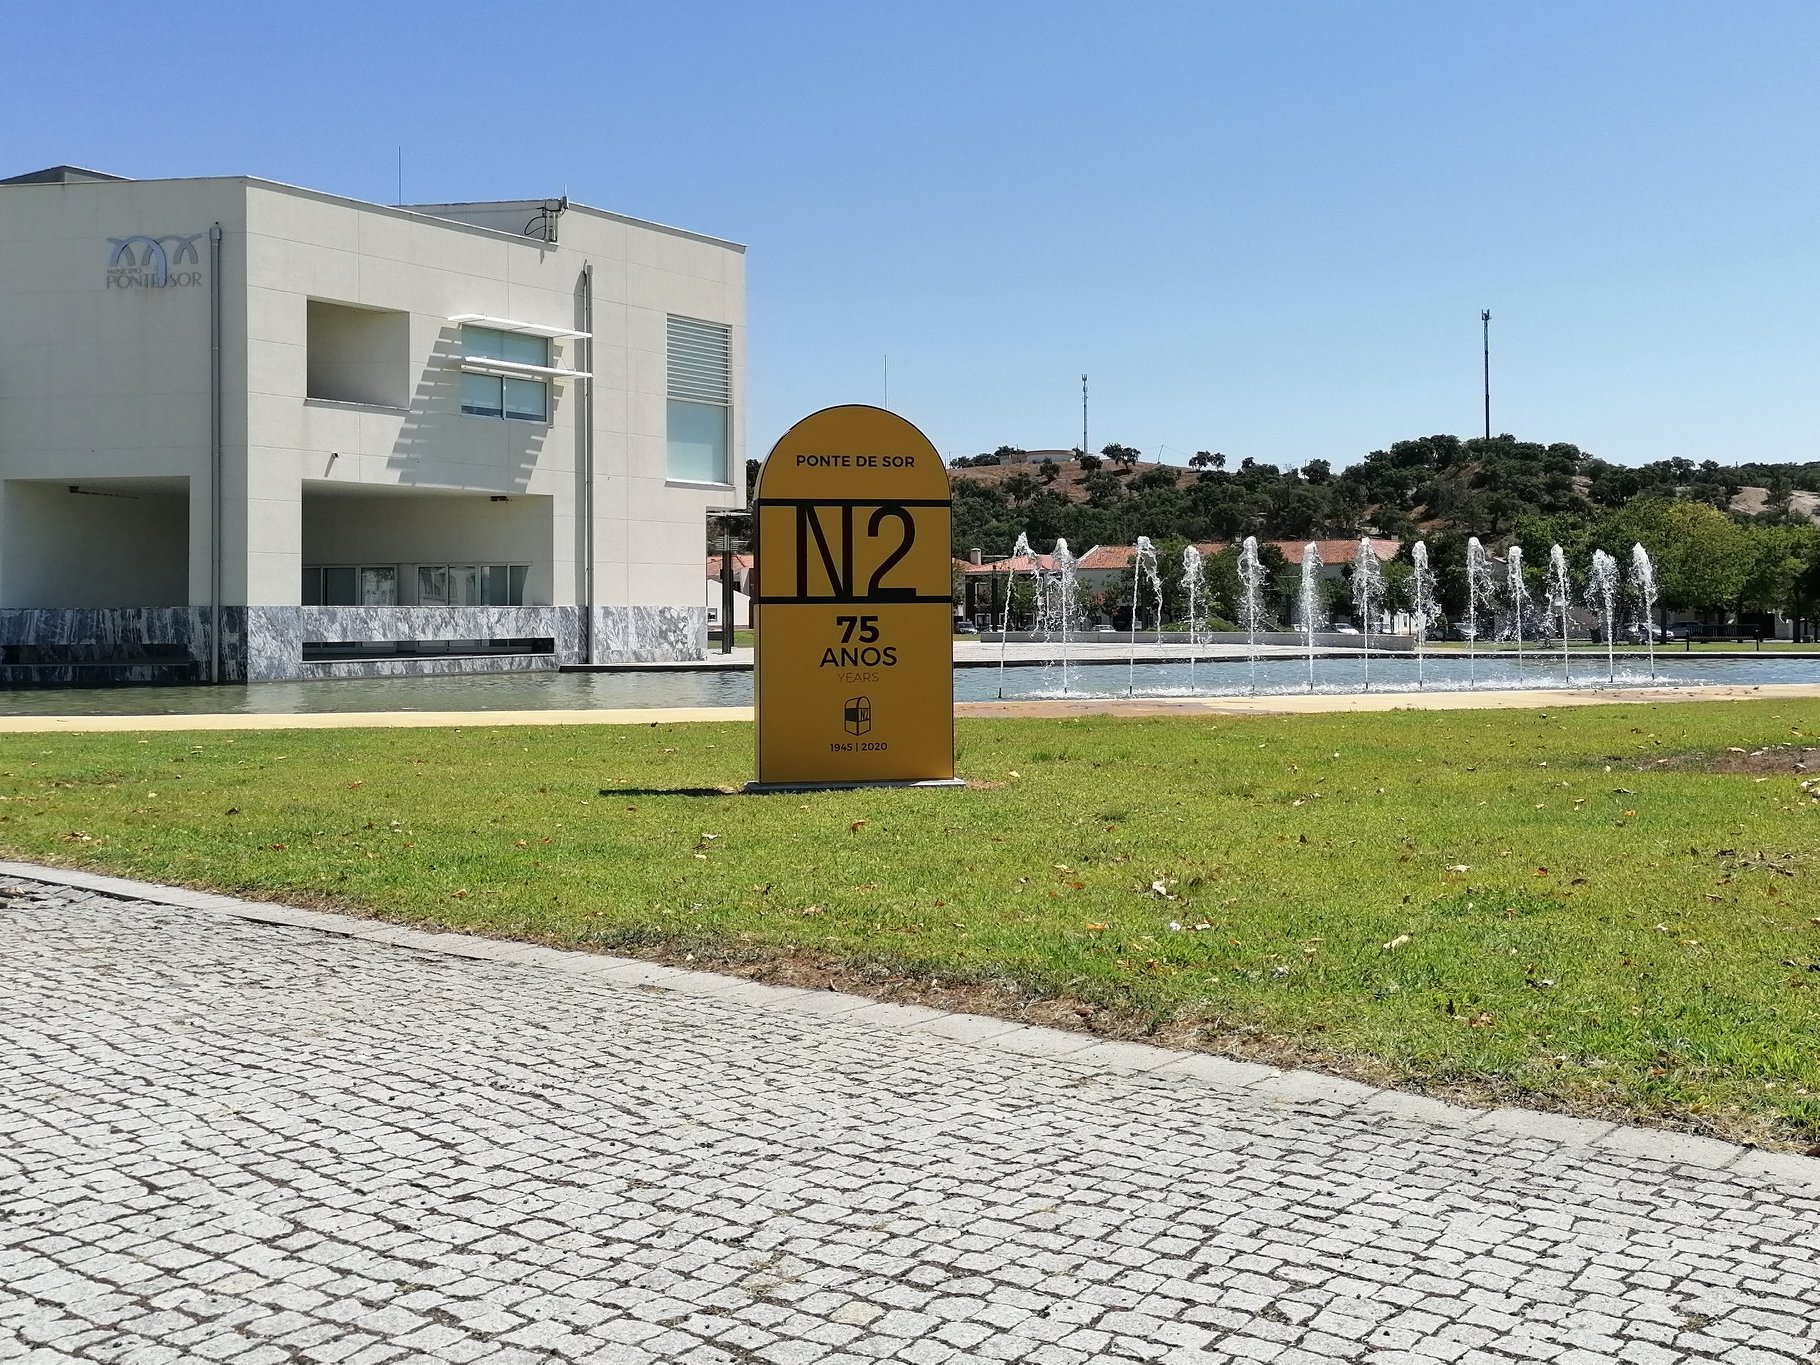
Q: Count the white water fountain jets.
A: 13